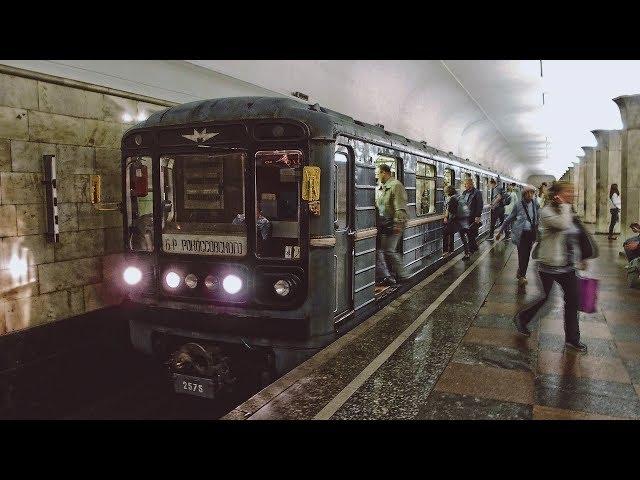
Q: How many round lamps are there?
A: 6